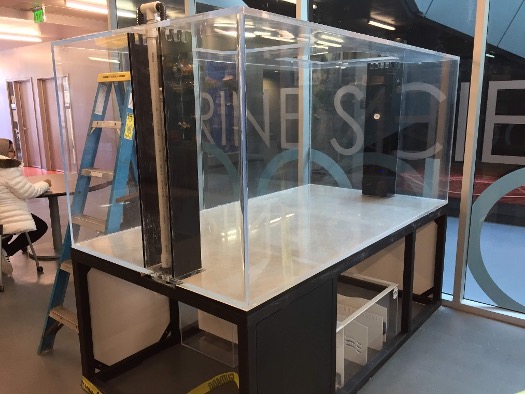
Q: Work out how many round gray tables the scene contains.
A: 1